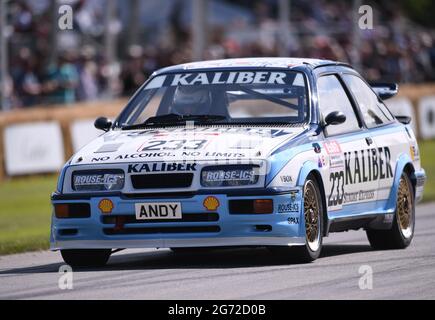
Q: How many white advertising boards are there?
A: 4